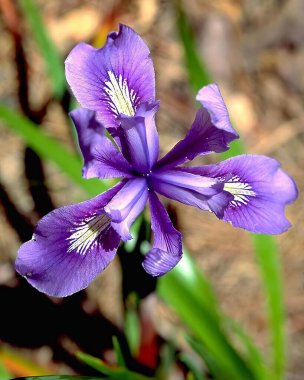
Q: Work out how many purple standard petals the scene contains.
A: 3